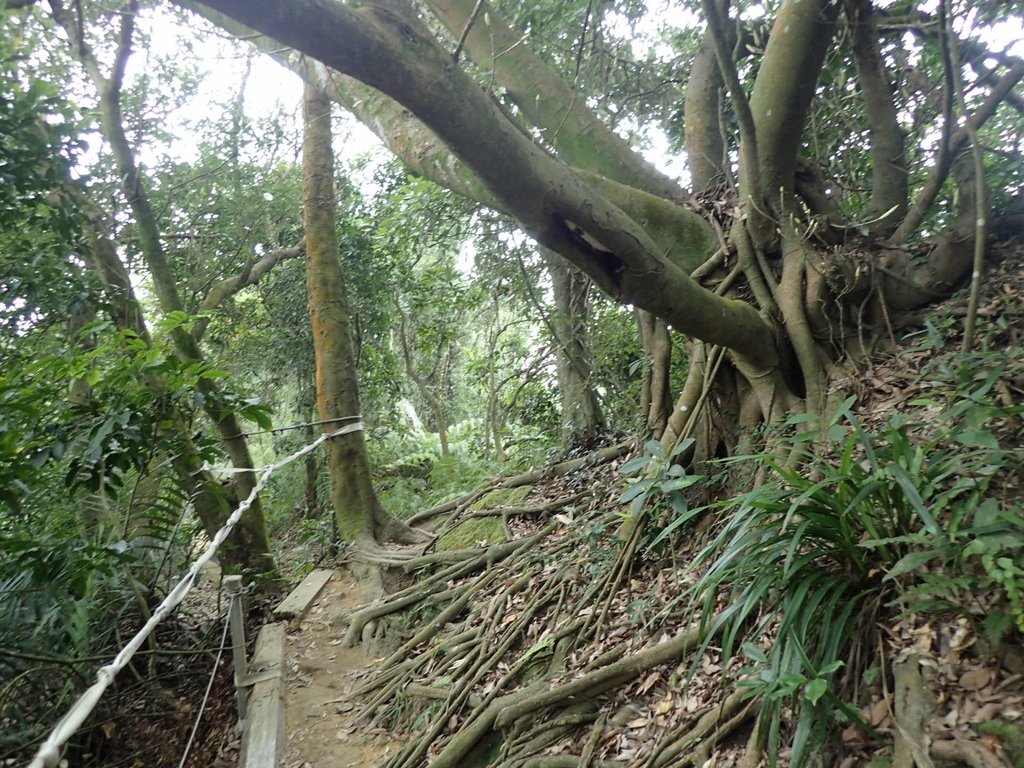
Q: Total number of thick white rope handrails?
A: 1